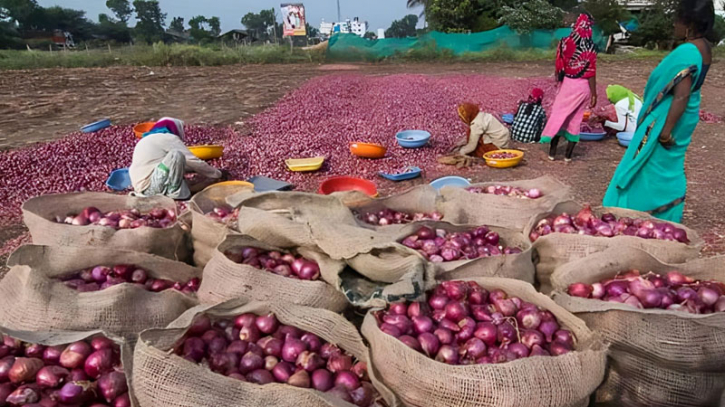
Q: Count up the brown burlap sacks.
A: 12